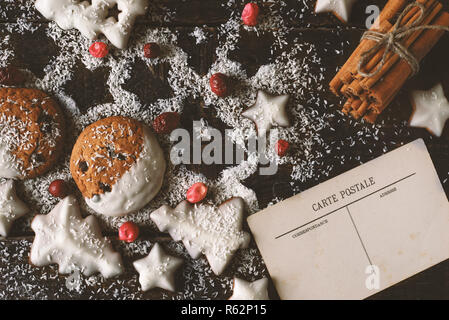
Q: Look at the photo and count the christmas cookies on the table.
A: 11